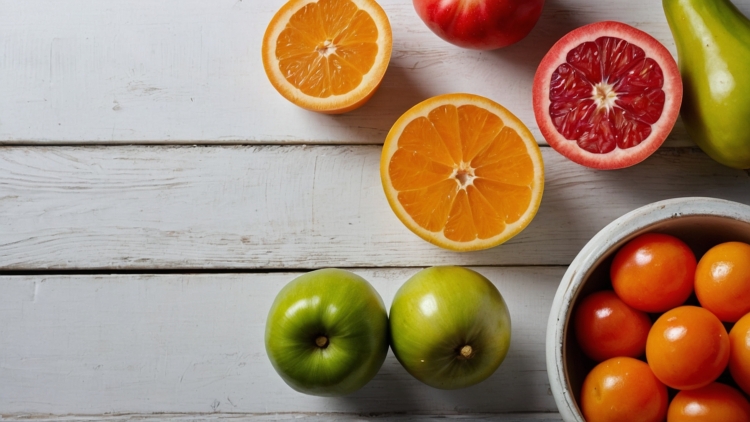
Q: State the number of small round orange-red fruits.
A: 7